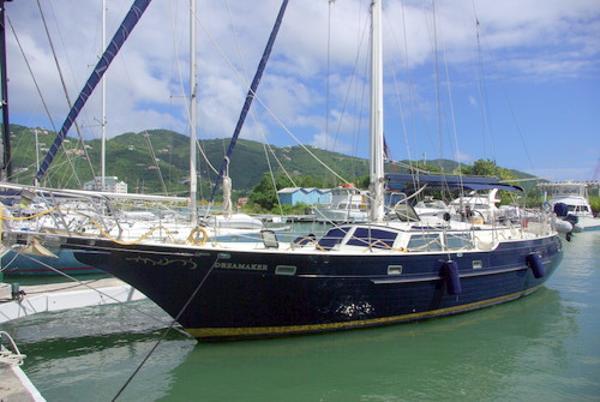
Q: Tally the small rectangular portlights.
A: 3